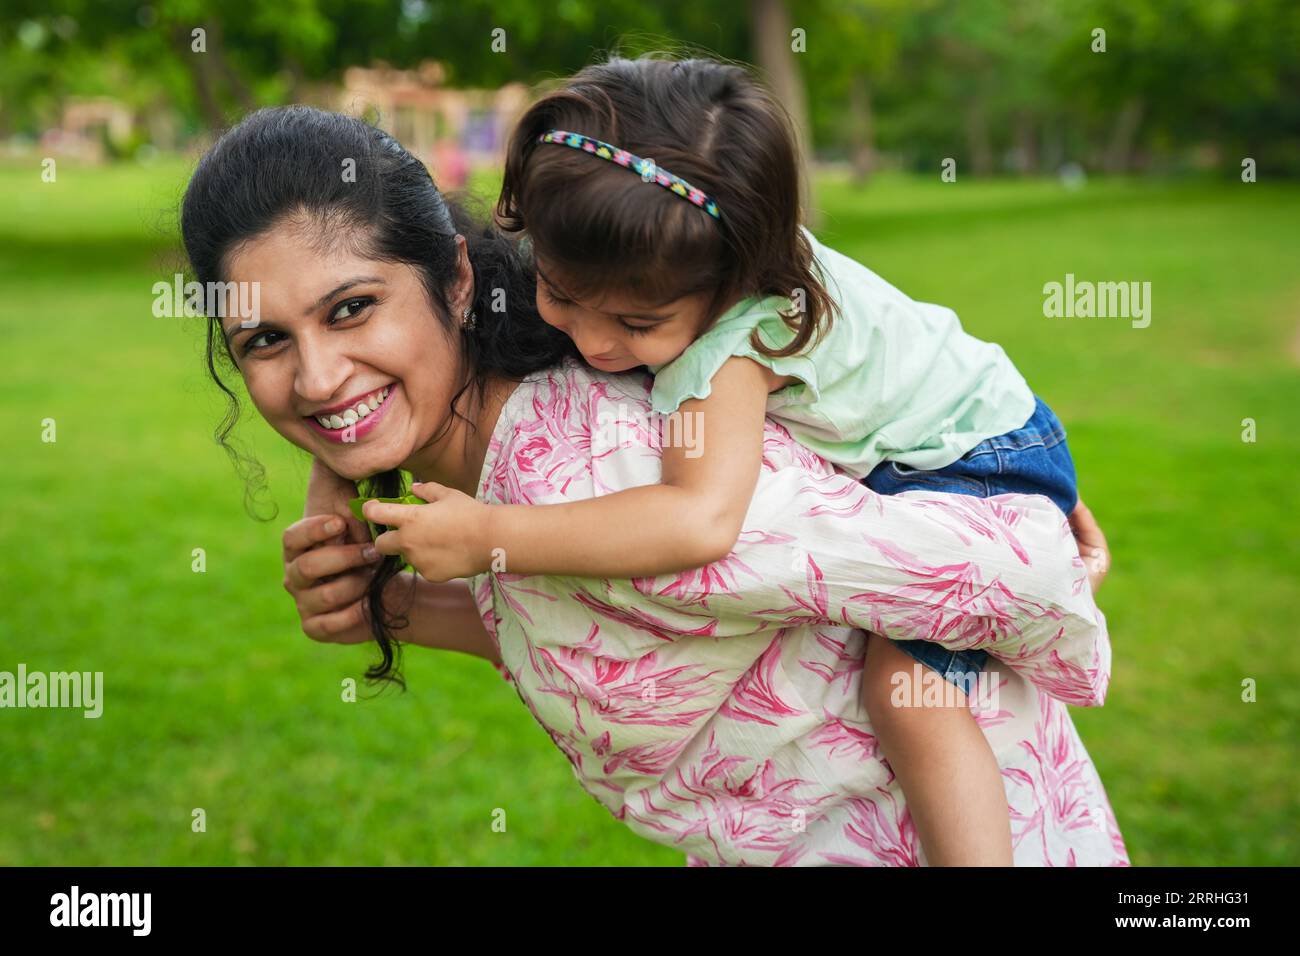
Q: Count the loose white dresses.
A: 1